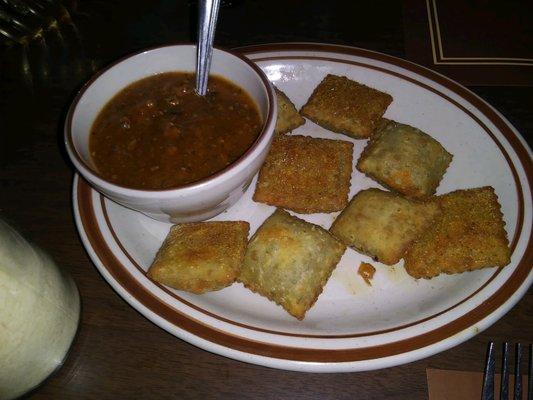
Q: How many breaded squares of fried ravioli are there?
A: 8